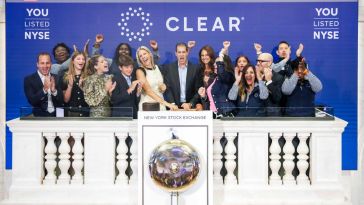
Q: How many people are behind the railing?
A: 15